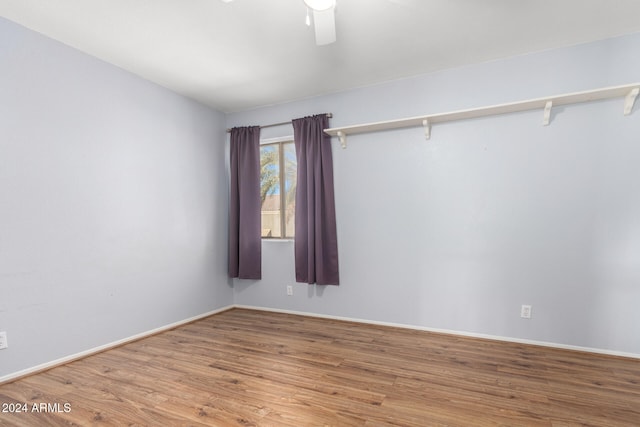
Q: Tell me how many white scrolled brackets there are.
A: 4